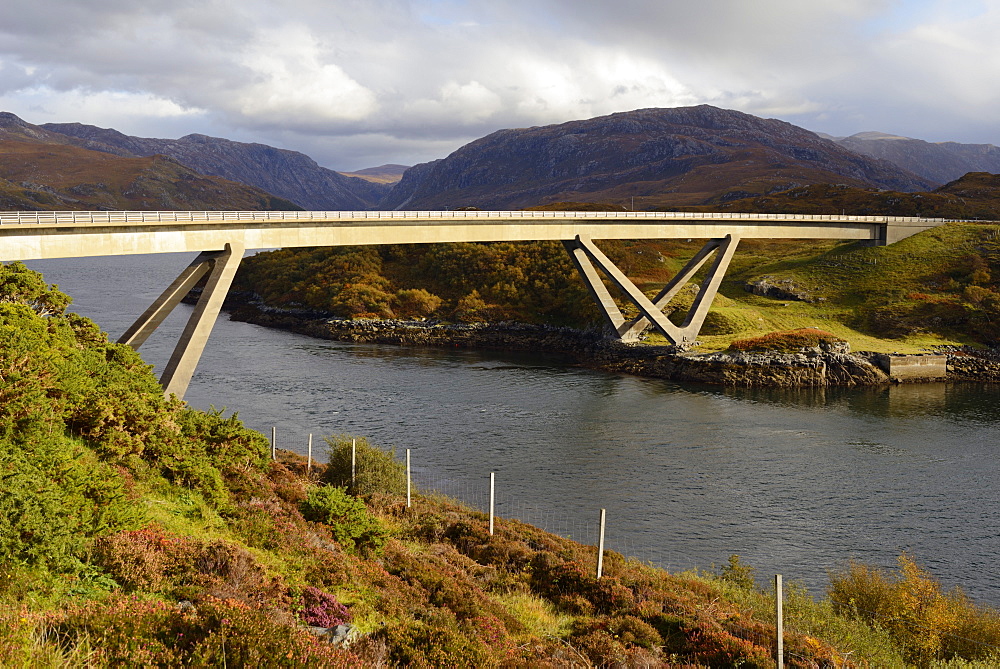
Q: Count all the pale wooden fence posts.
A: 7